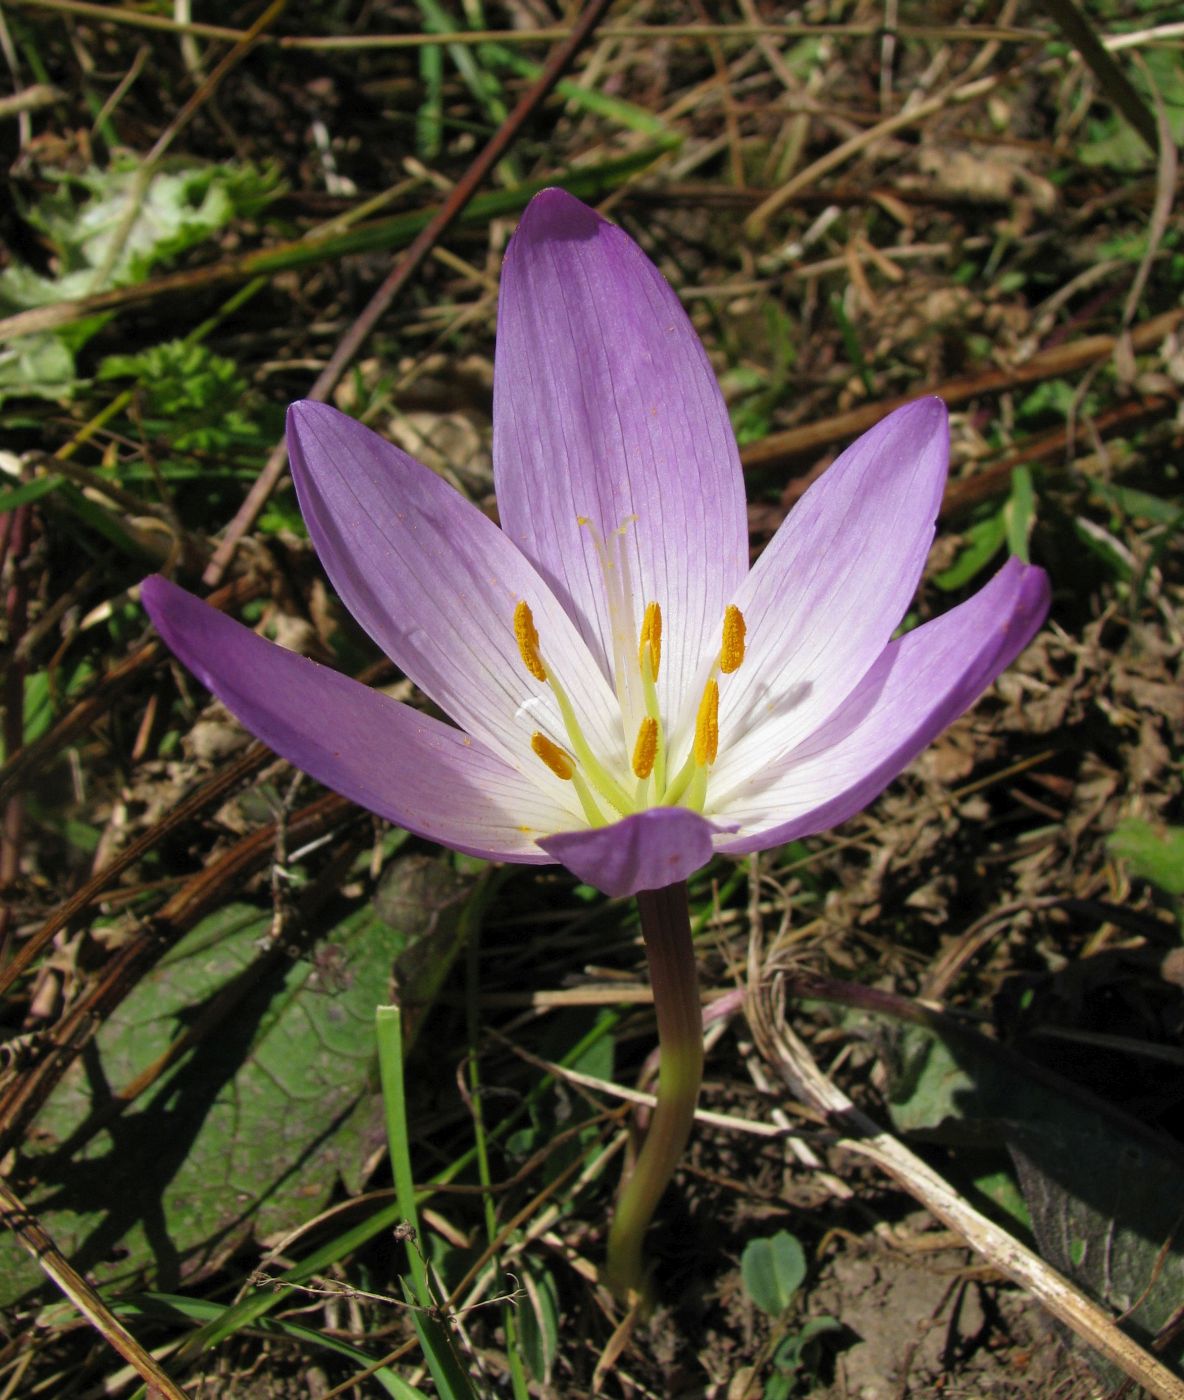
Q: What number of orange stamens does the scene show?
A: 6